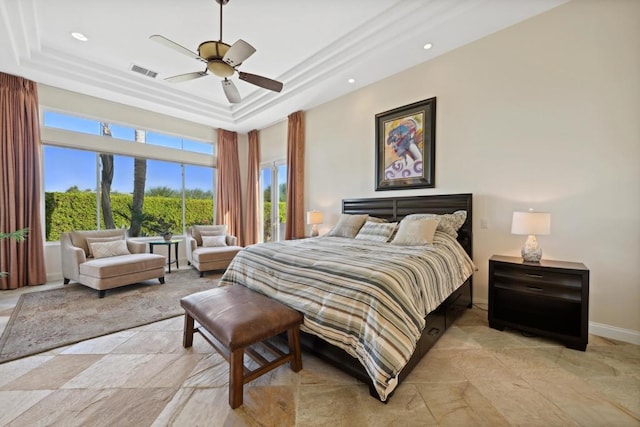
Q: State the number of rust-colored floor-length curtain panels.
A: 4